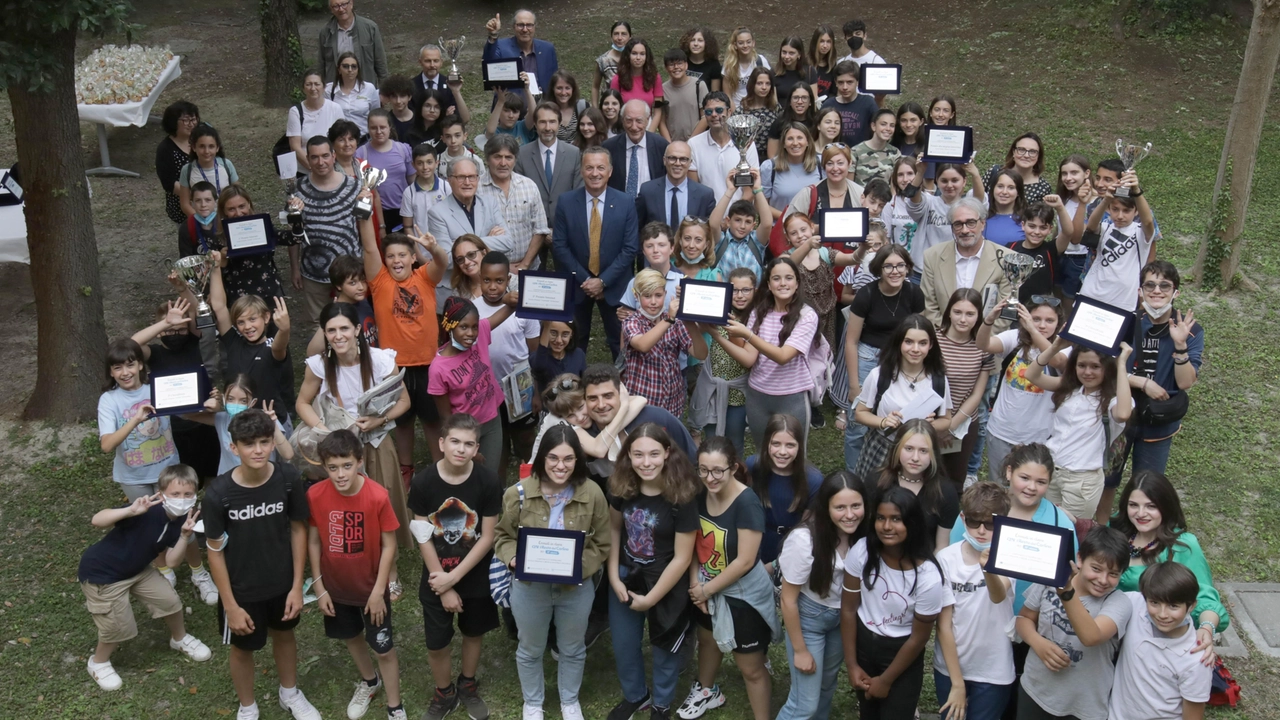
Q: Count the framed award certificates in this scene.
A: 11